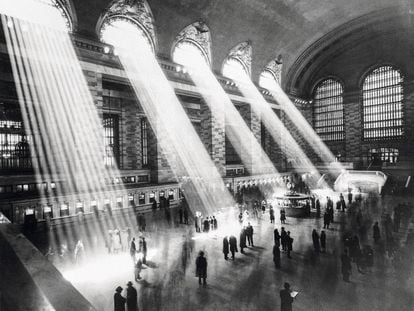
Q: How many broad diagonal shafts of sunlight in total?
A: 5